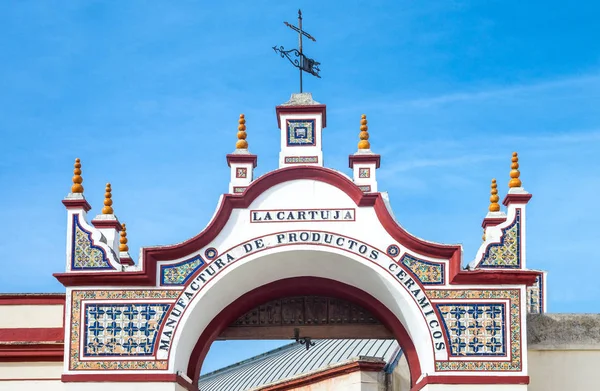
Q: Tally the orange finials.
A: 7